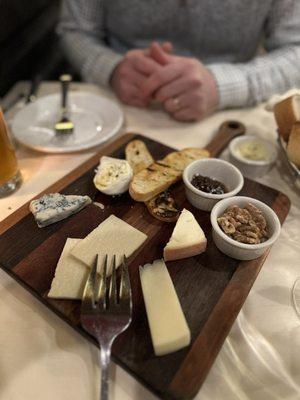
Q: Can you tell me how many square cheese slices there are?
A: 2